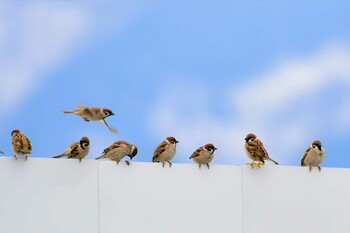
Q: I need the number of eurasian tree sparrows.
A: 8